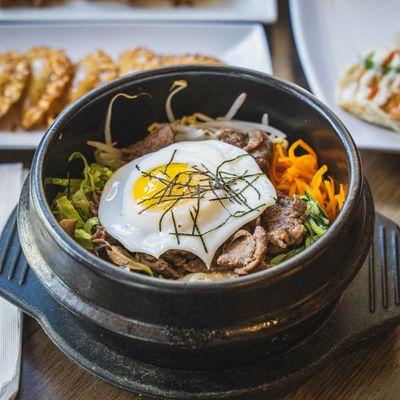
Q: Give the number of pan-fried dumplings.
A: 5